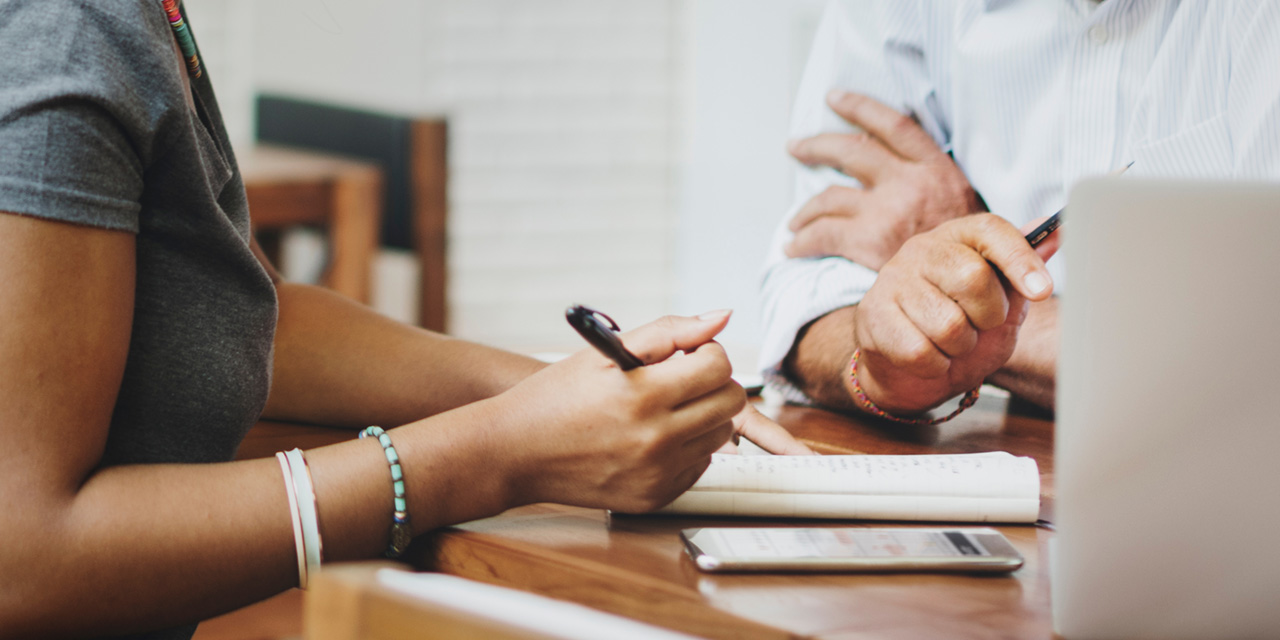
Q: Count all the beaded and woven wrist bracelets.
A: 2